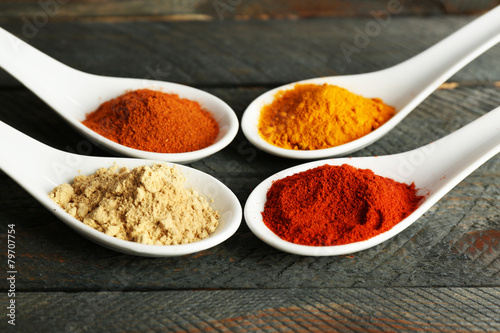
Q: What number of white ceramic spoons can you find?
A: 4